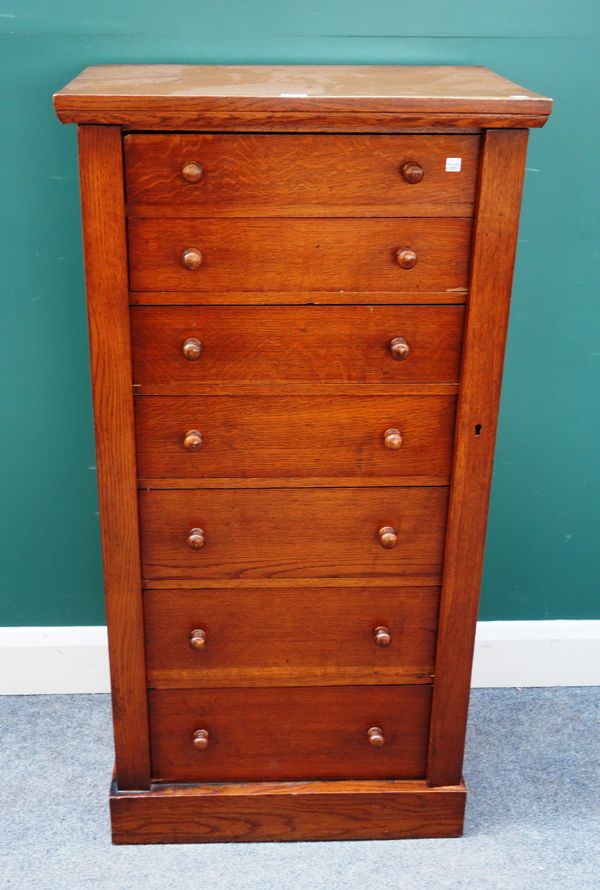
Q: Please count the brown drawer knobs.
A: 14